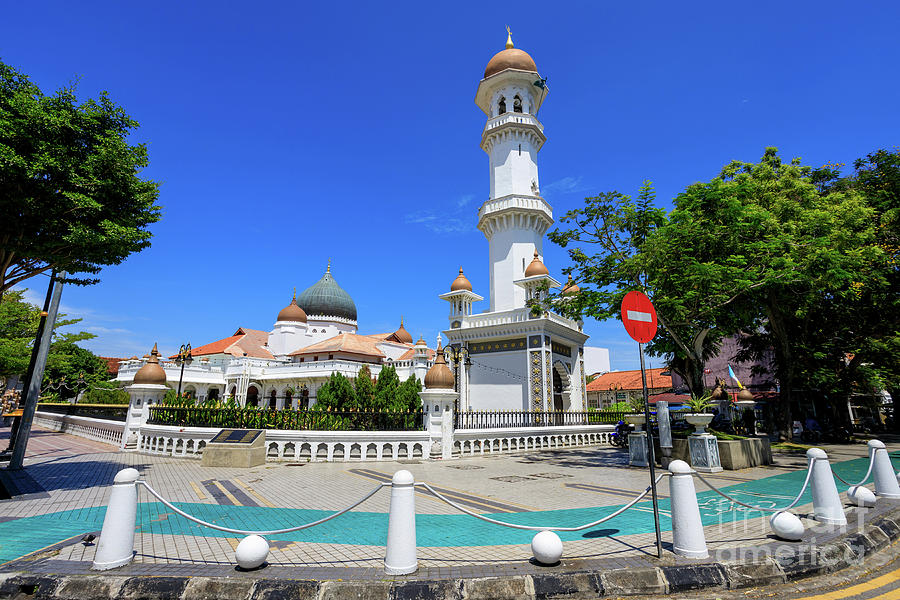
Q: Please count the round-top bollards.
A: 5